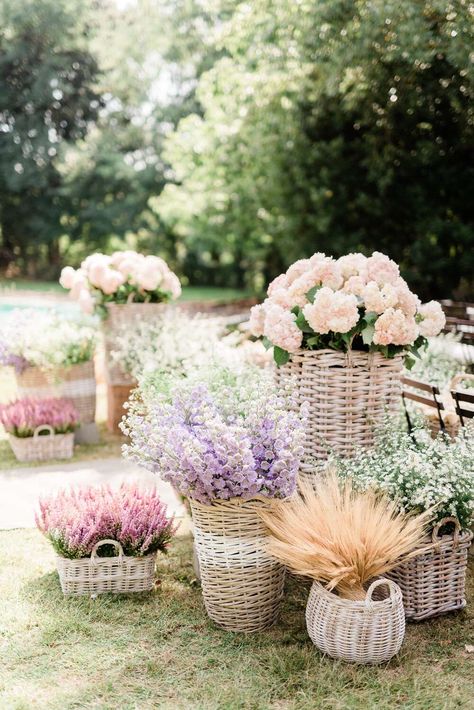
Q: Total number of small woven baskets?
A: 3